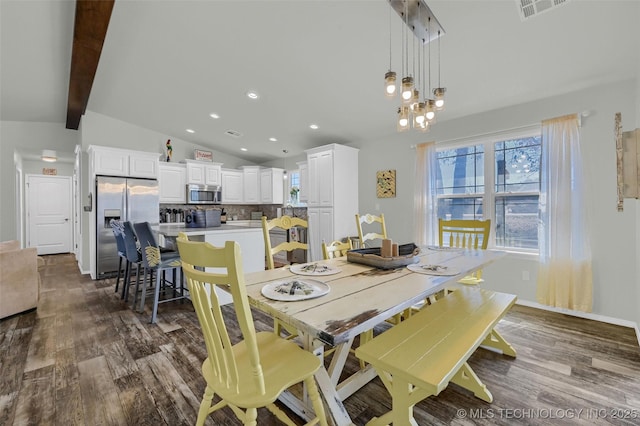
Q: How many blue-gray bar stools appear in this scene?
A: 3